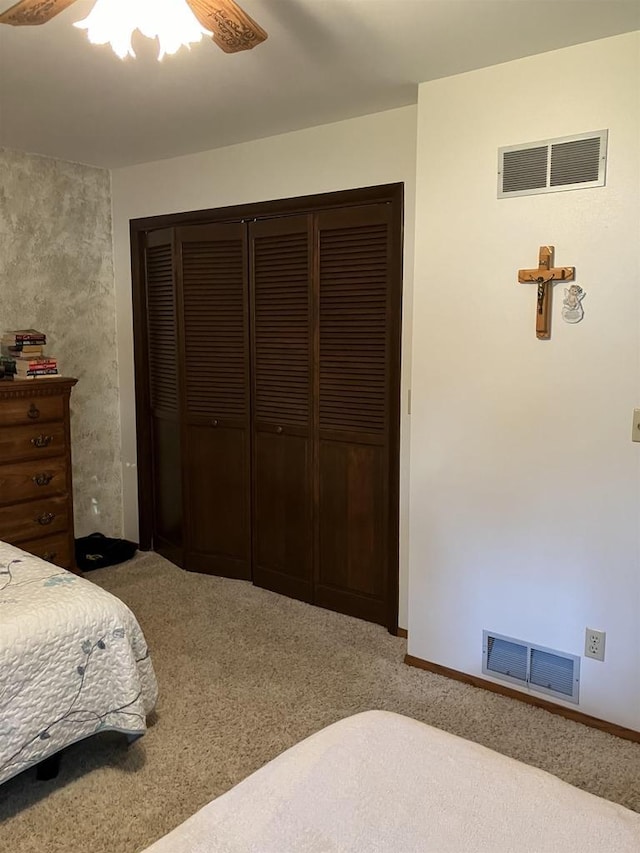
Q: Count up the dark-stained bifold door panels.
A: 4